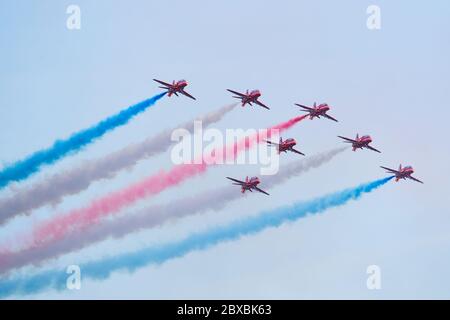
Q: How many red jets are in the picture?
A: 7